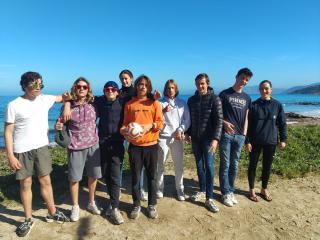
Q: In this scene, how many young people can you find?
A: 9